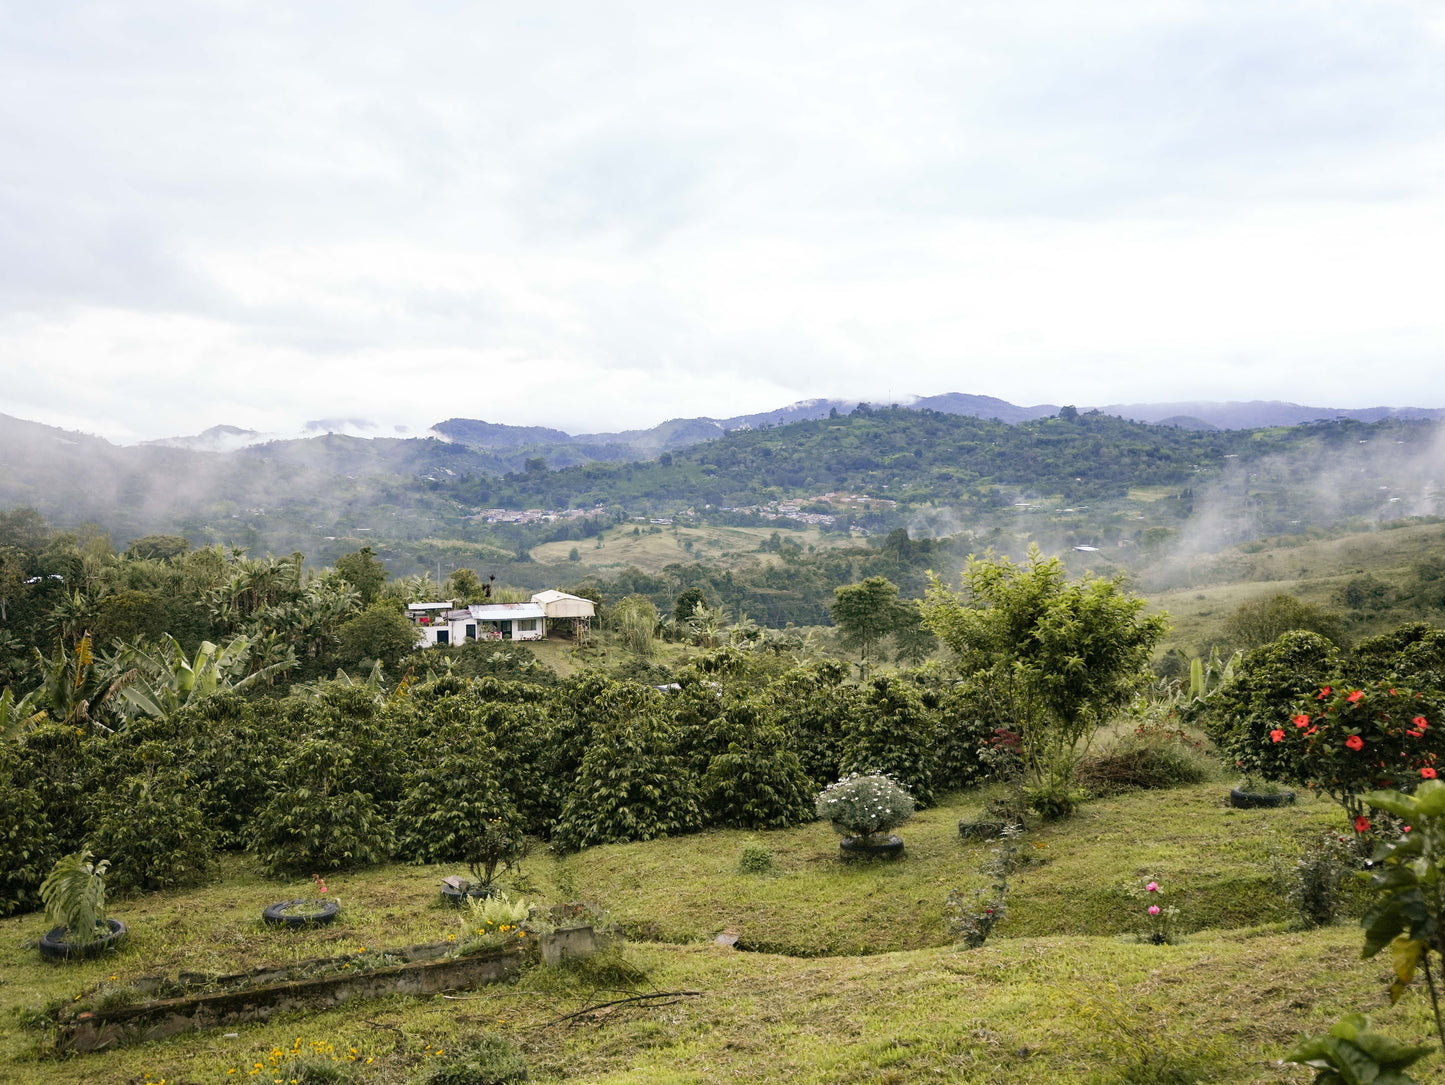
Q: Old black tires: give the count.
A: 6